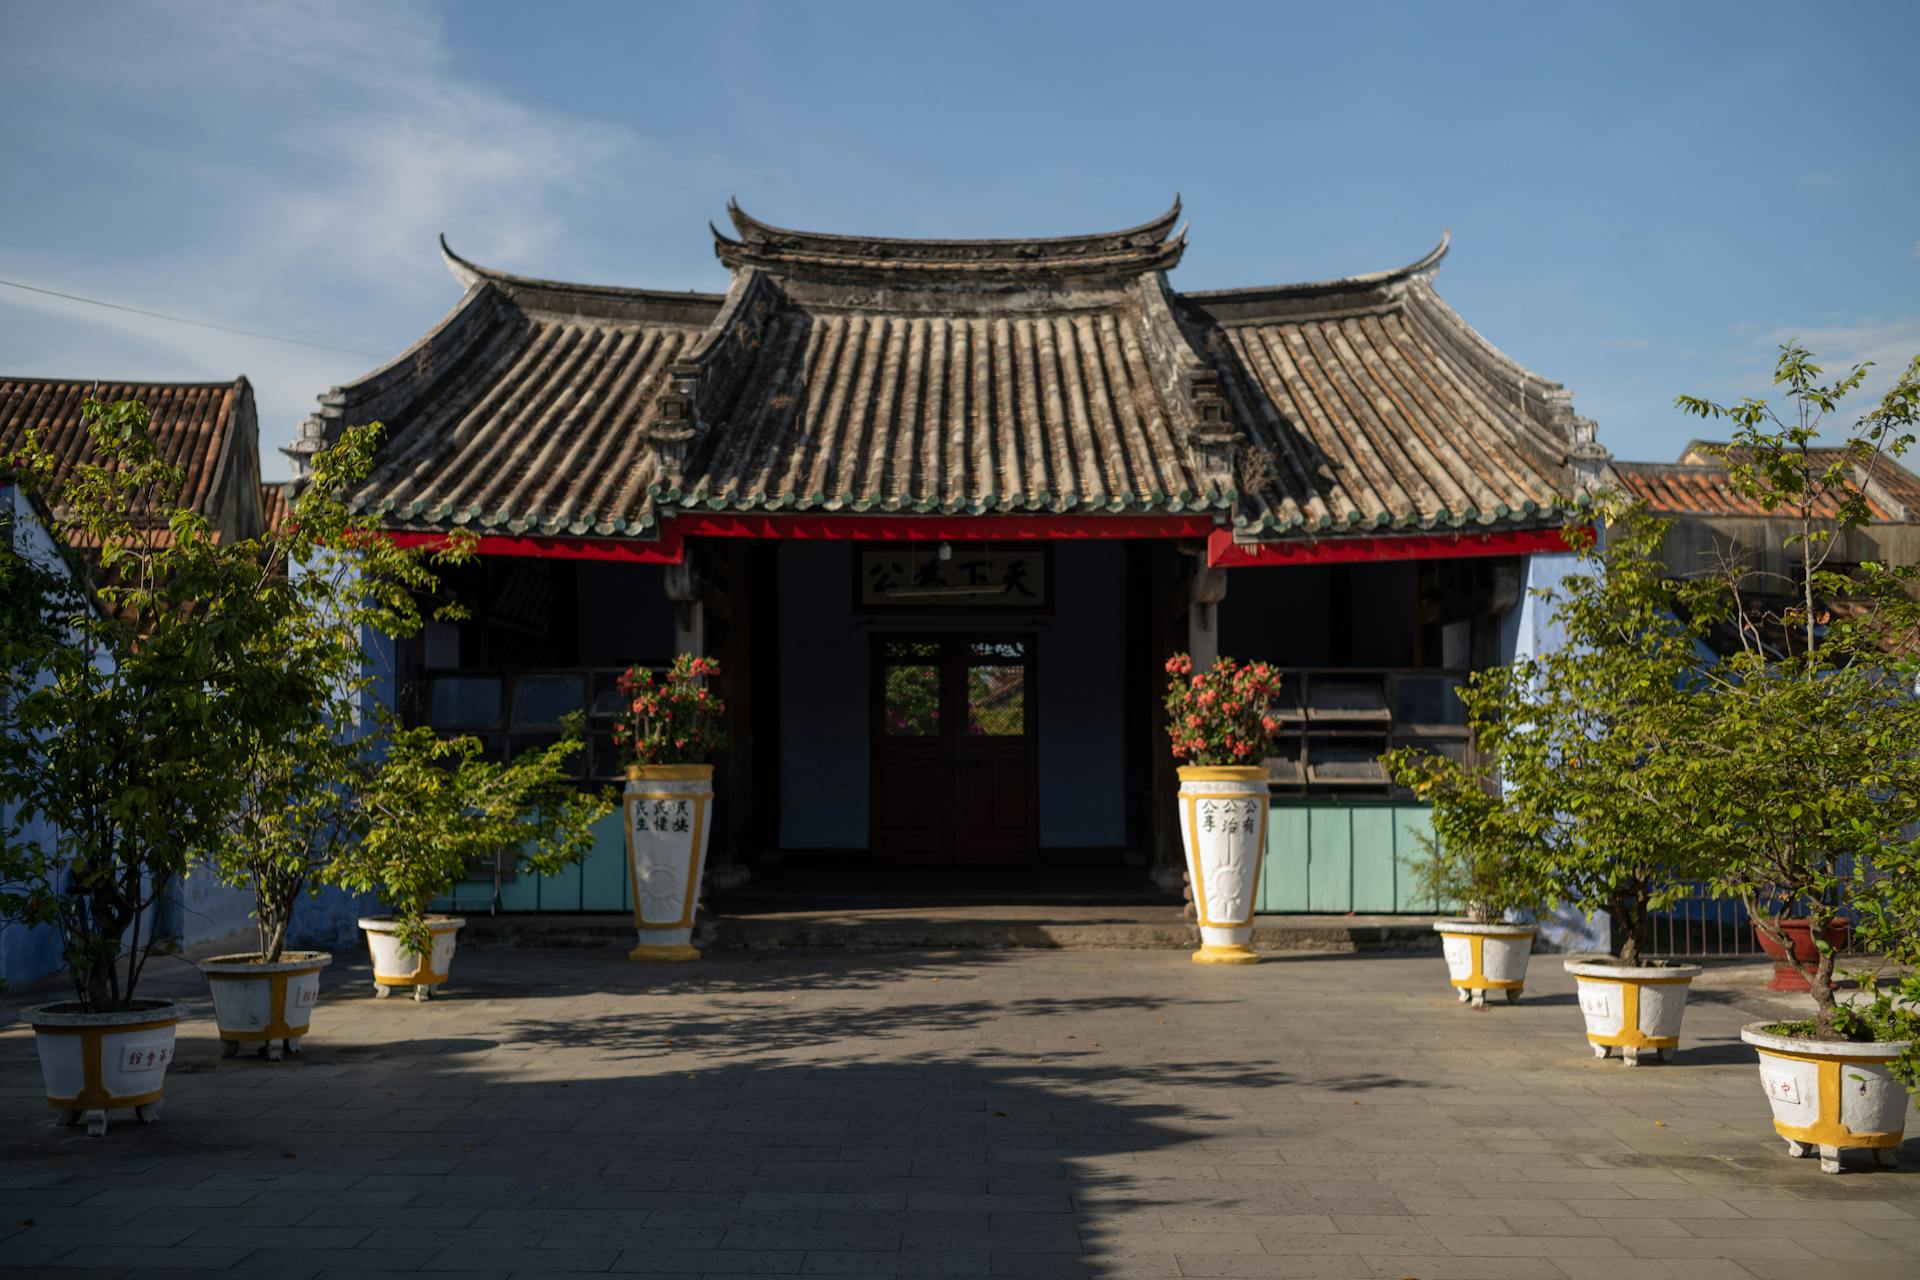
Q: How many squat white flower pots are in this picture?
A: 6